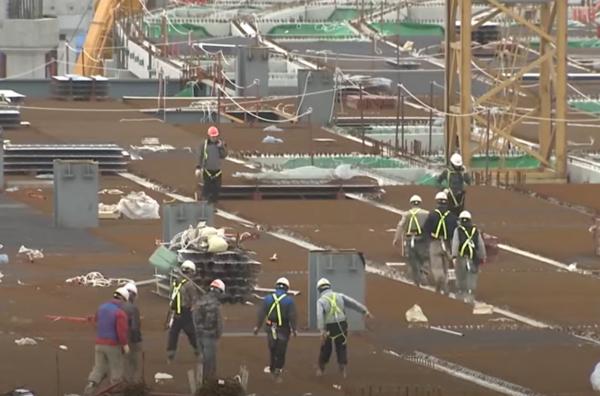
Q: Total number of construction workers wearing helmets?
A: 11